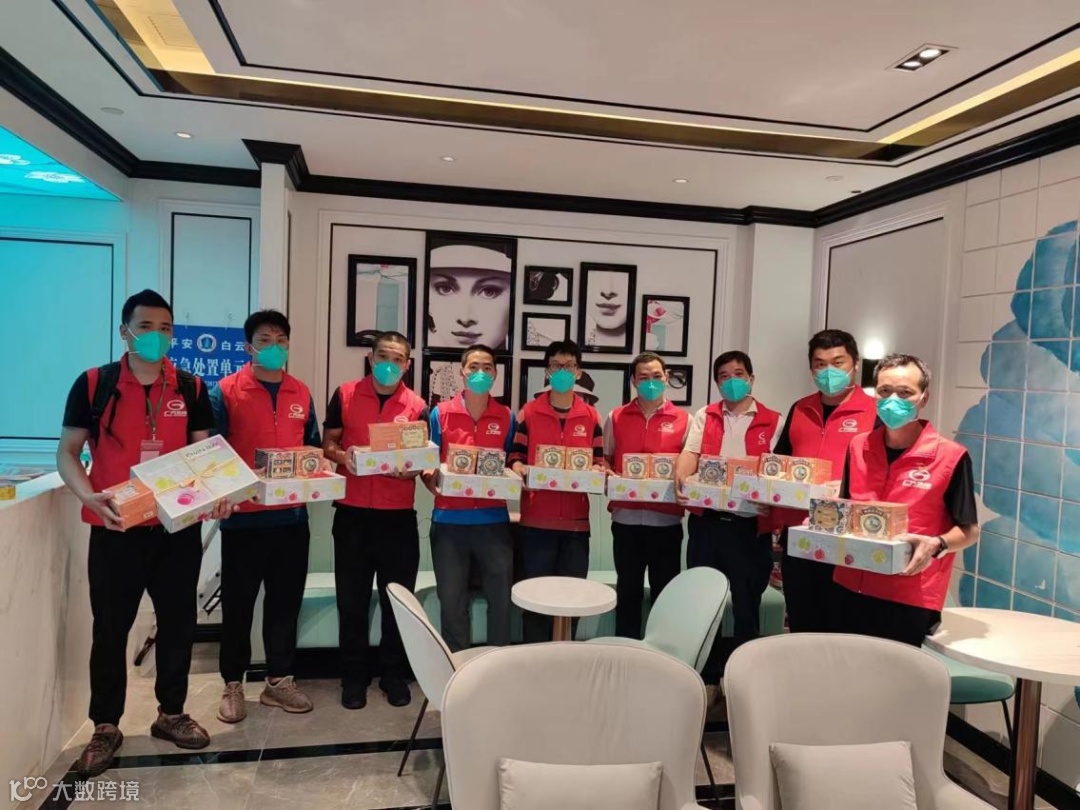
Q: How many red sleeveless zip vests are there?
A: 9